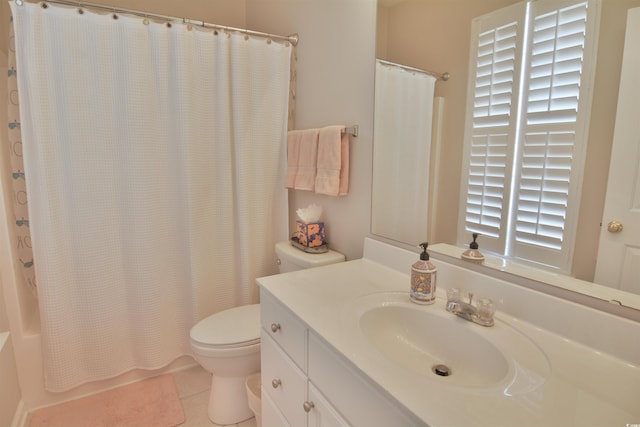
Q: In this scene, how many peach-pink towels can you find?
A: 2